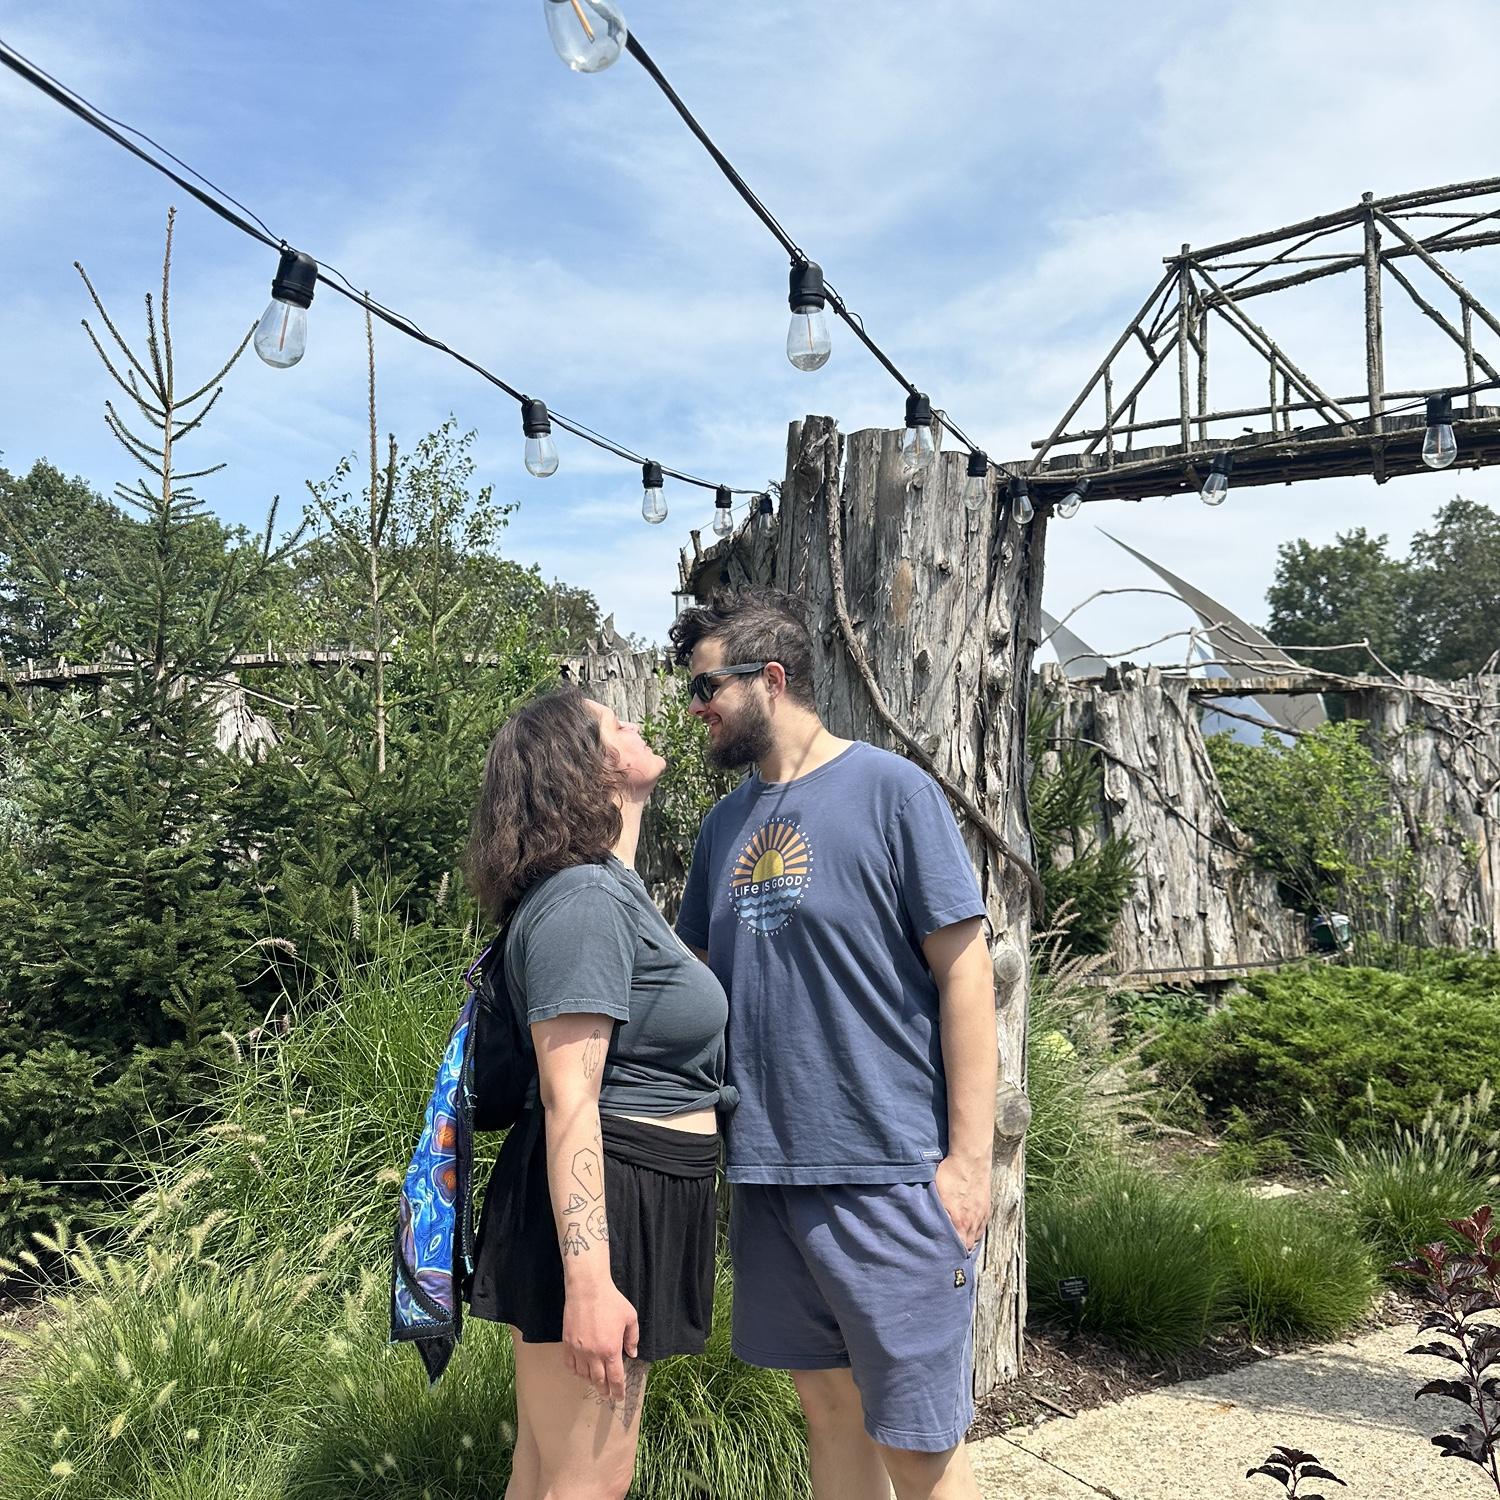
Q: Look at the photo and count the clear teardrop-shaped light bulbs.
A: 13